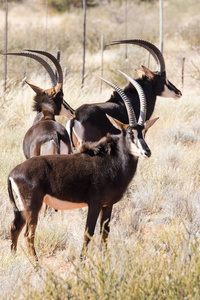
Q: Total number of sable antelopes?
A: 3